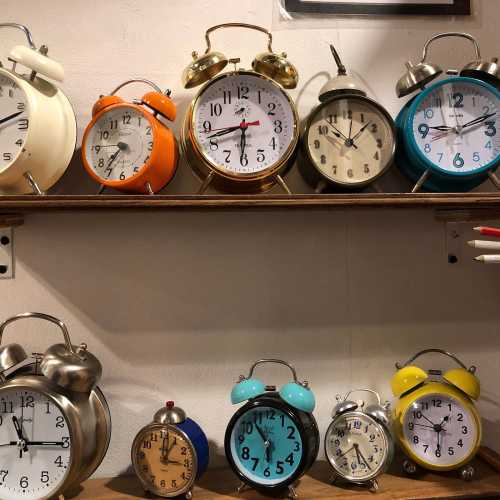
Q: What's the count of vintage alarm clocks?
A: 10